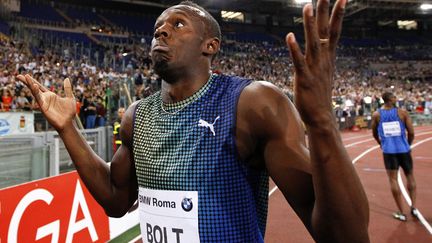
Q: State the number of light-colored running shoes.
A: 2